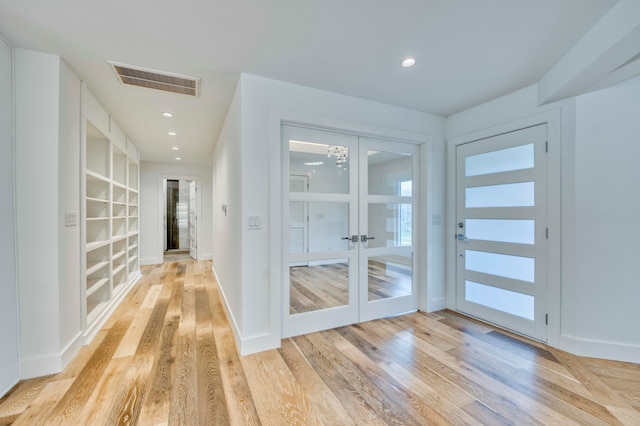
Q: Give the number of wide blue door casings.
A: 0